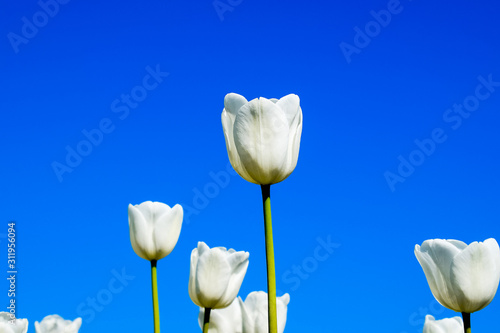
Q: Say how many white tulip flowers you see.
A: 9